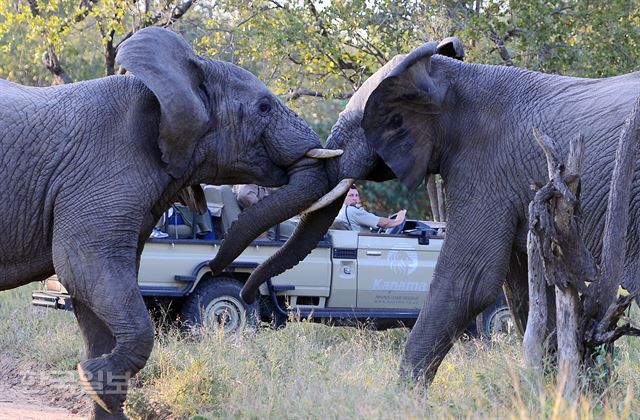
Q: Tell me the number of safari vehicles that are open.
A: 1